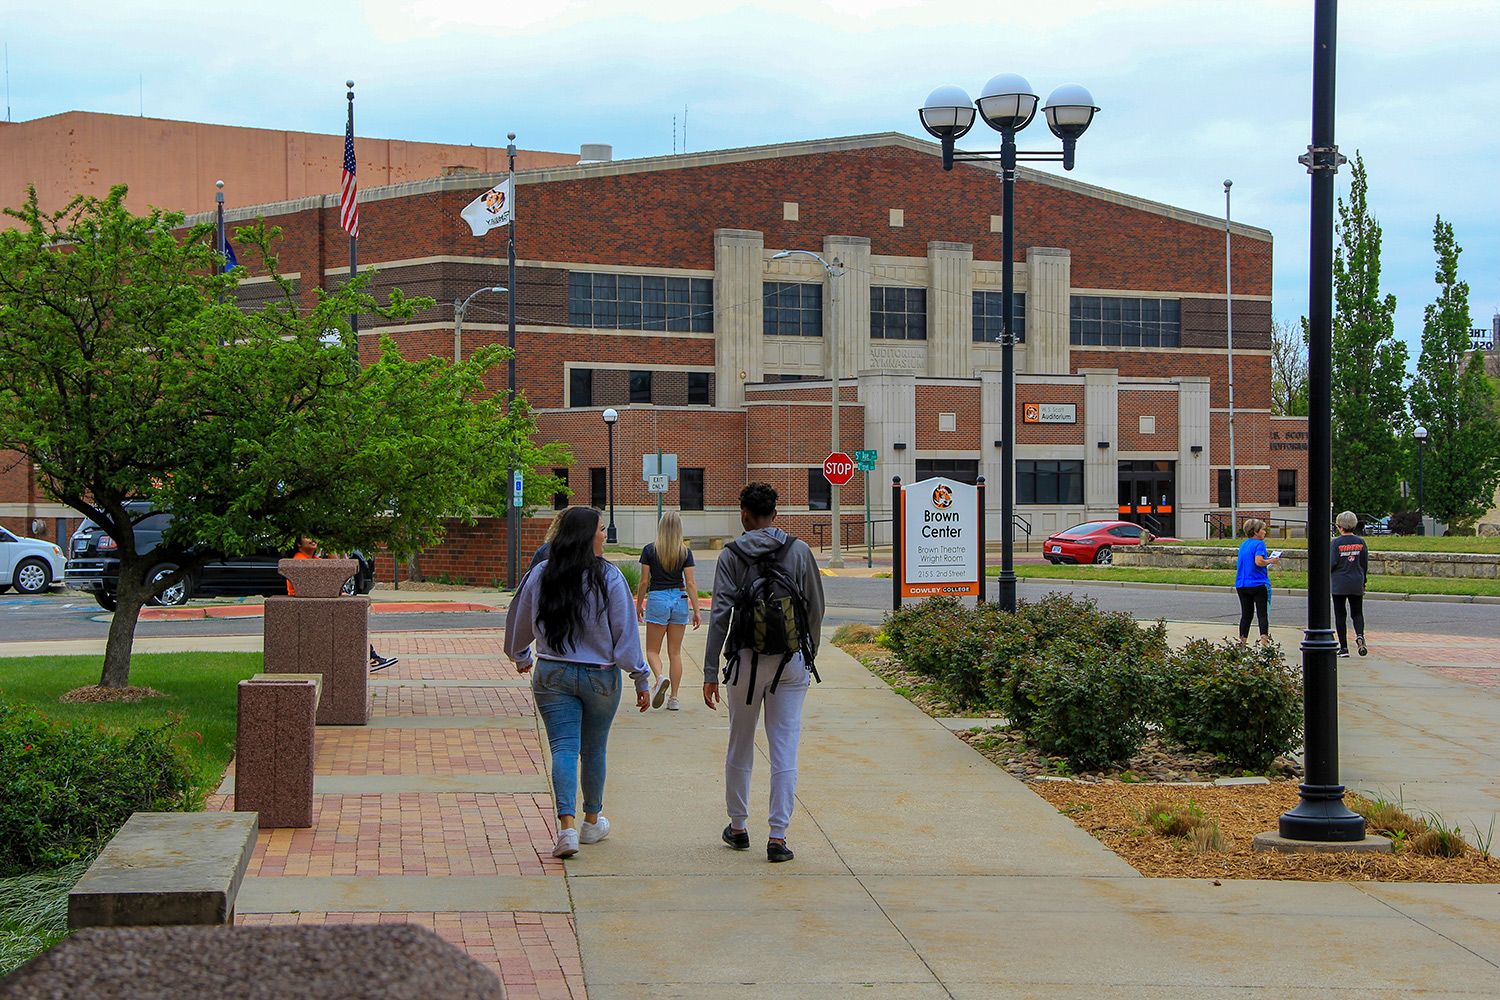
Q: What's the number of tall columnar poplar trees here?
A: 2